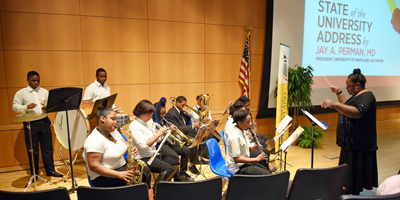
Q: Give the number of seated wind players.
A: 8